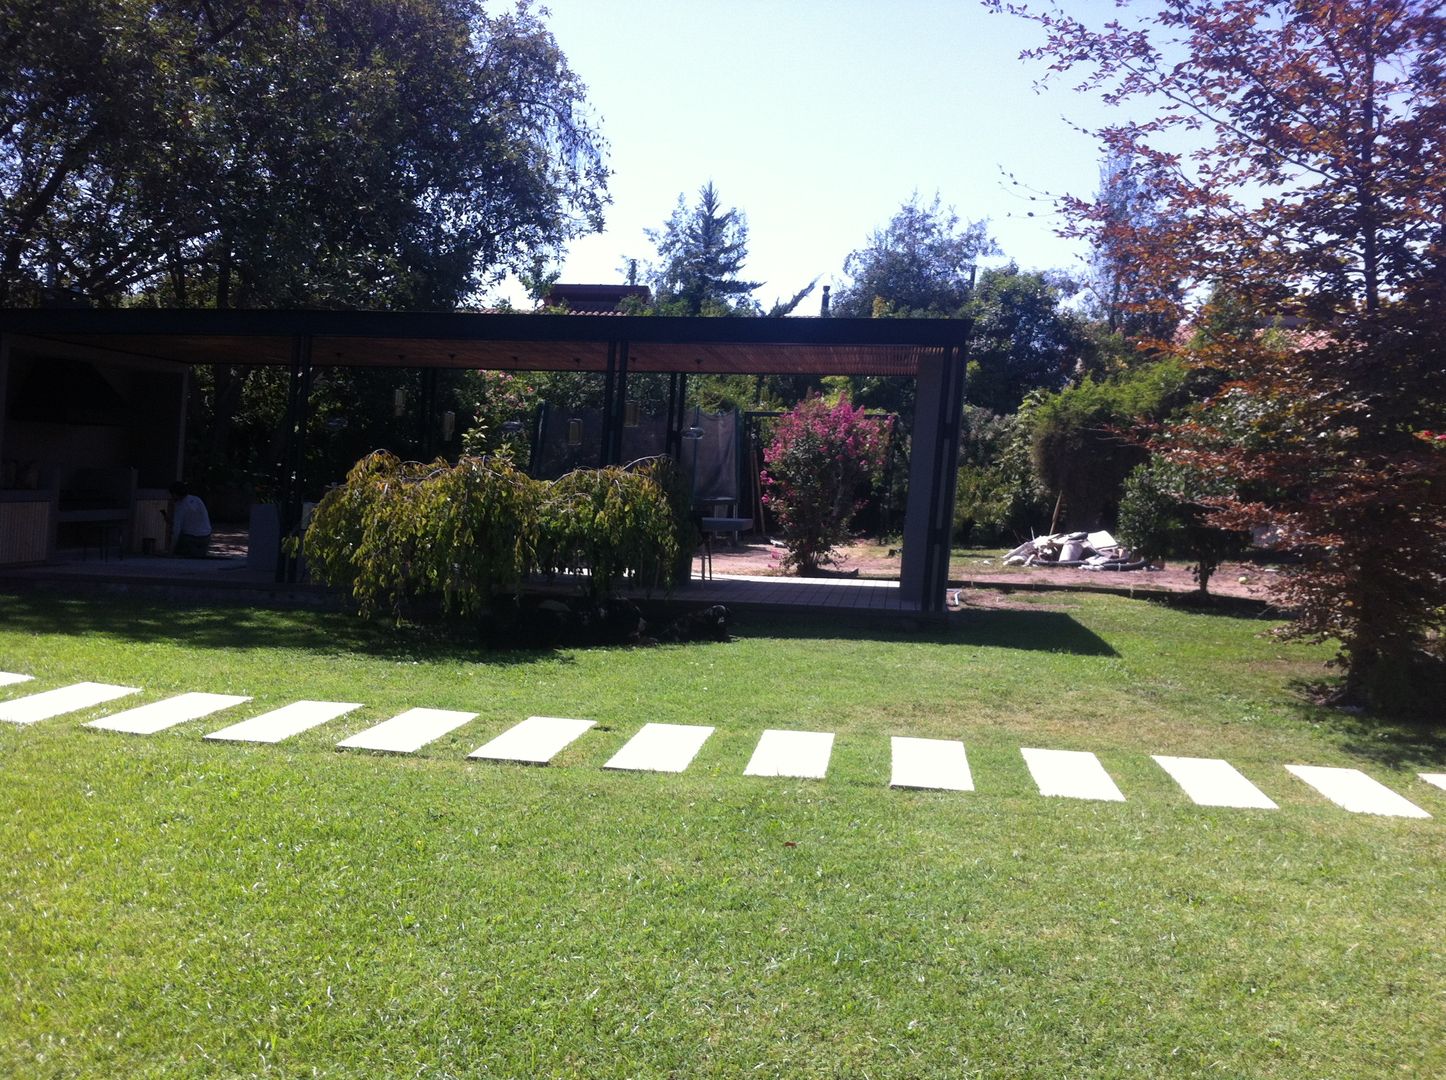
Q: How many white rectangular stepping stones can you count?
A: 13